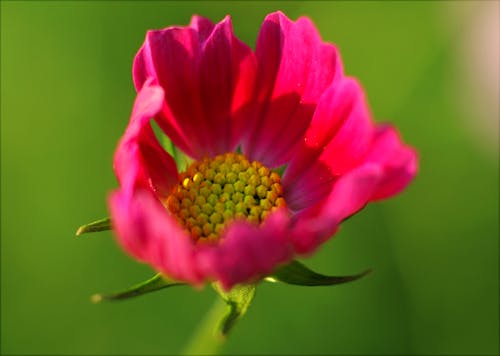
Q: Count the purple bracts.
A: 0